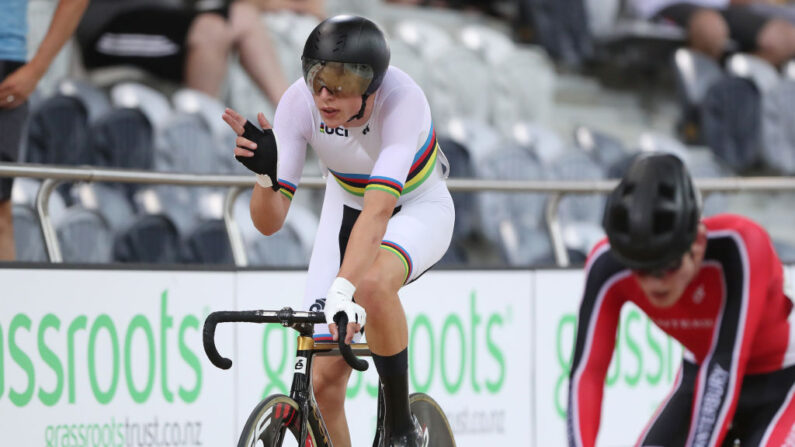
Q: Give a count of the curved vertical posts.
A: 3